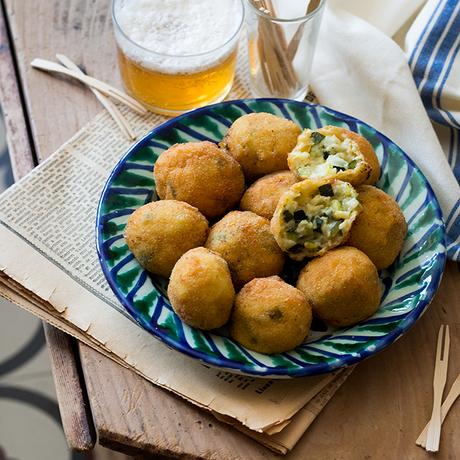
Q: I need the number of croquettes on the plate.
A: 11